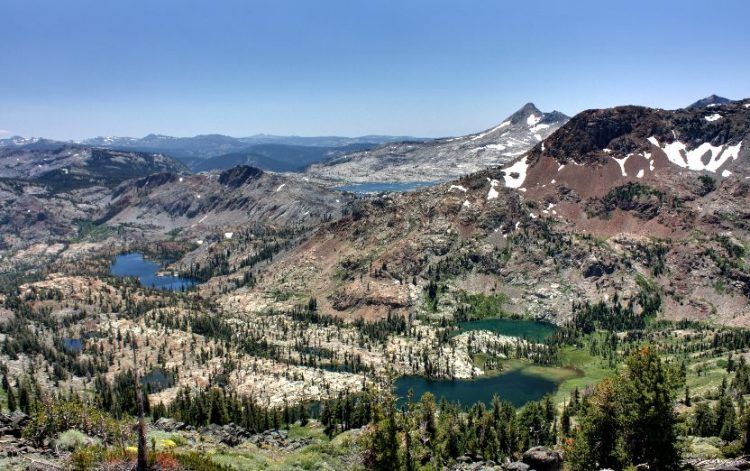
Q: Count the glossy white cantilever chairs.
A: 0